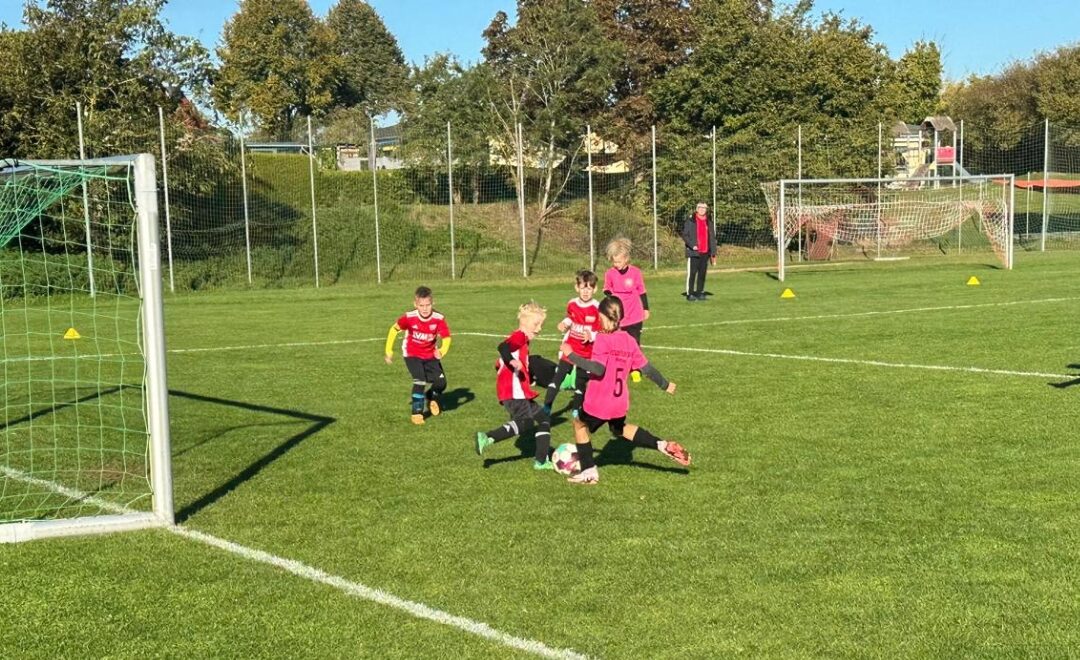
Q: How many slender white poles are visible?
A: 14